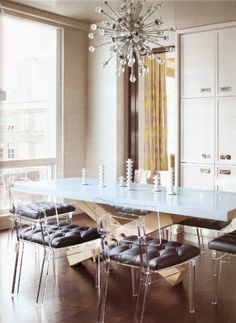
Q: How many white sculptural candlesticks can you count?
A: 6